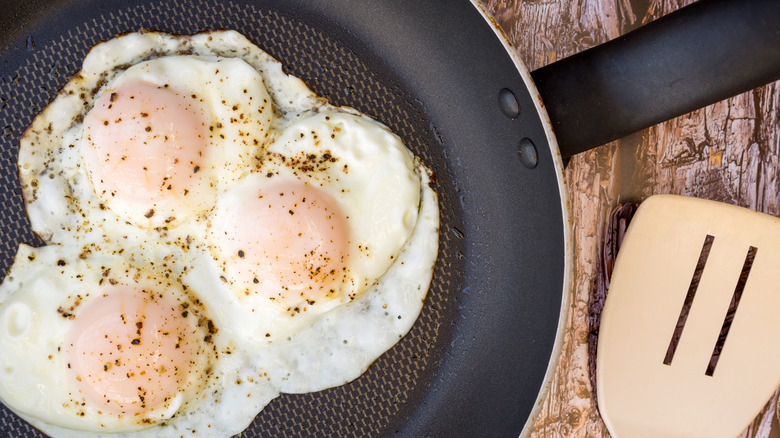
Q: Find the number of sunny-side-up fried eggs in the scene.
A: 3